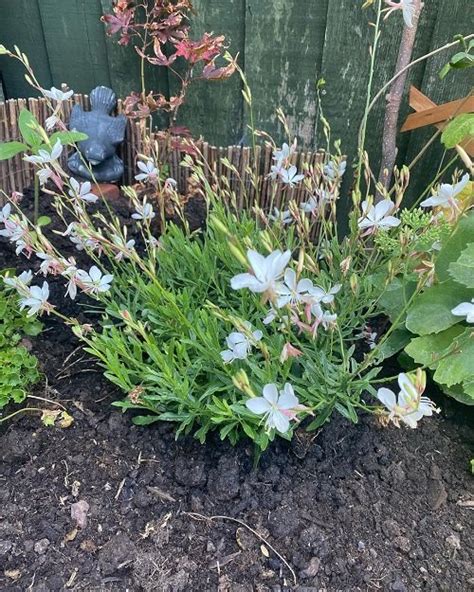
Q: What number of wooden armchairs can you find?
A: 0